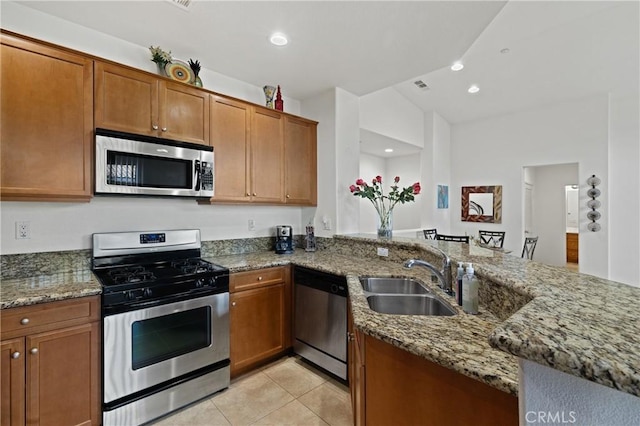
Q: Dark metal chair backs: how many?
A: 4